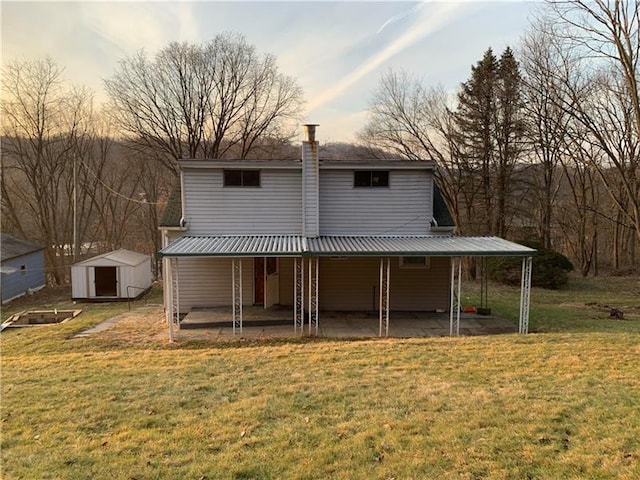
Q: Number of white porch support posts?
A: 7